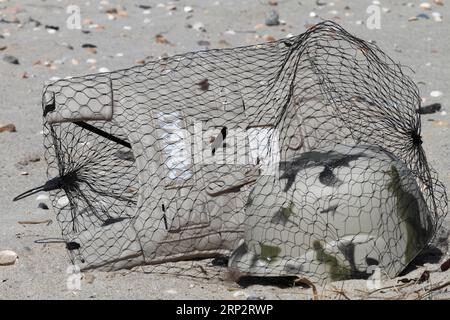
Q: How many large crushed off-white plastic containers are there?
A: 0